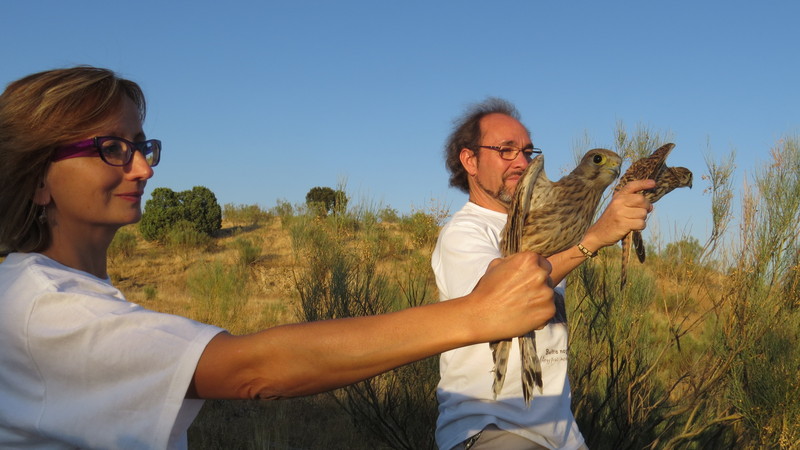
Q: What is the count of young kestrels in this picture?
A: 2